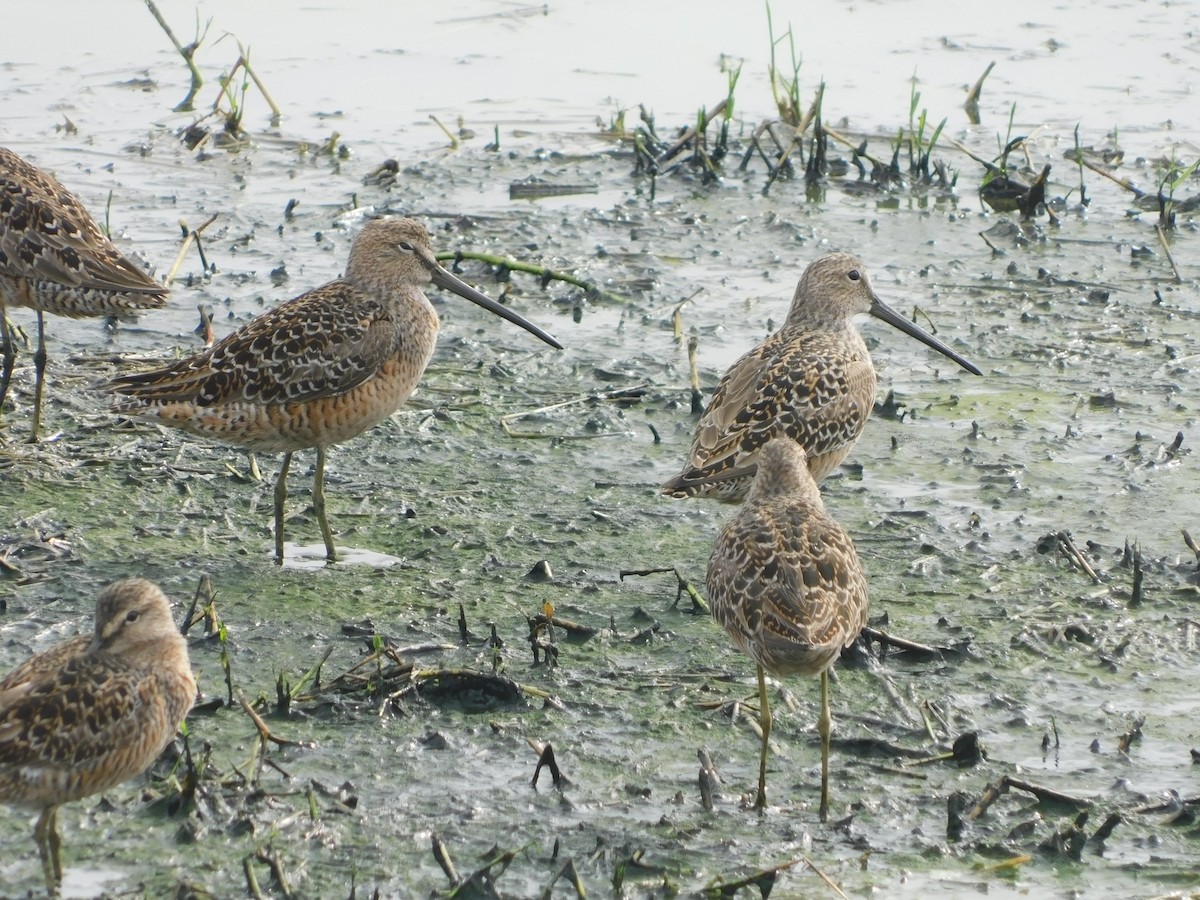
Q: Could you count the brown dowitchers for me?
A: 5